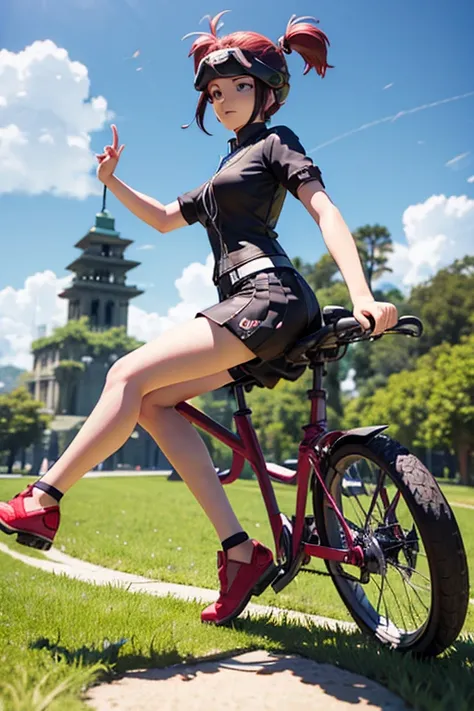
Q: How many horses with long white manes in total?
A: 0